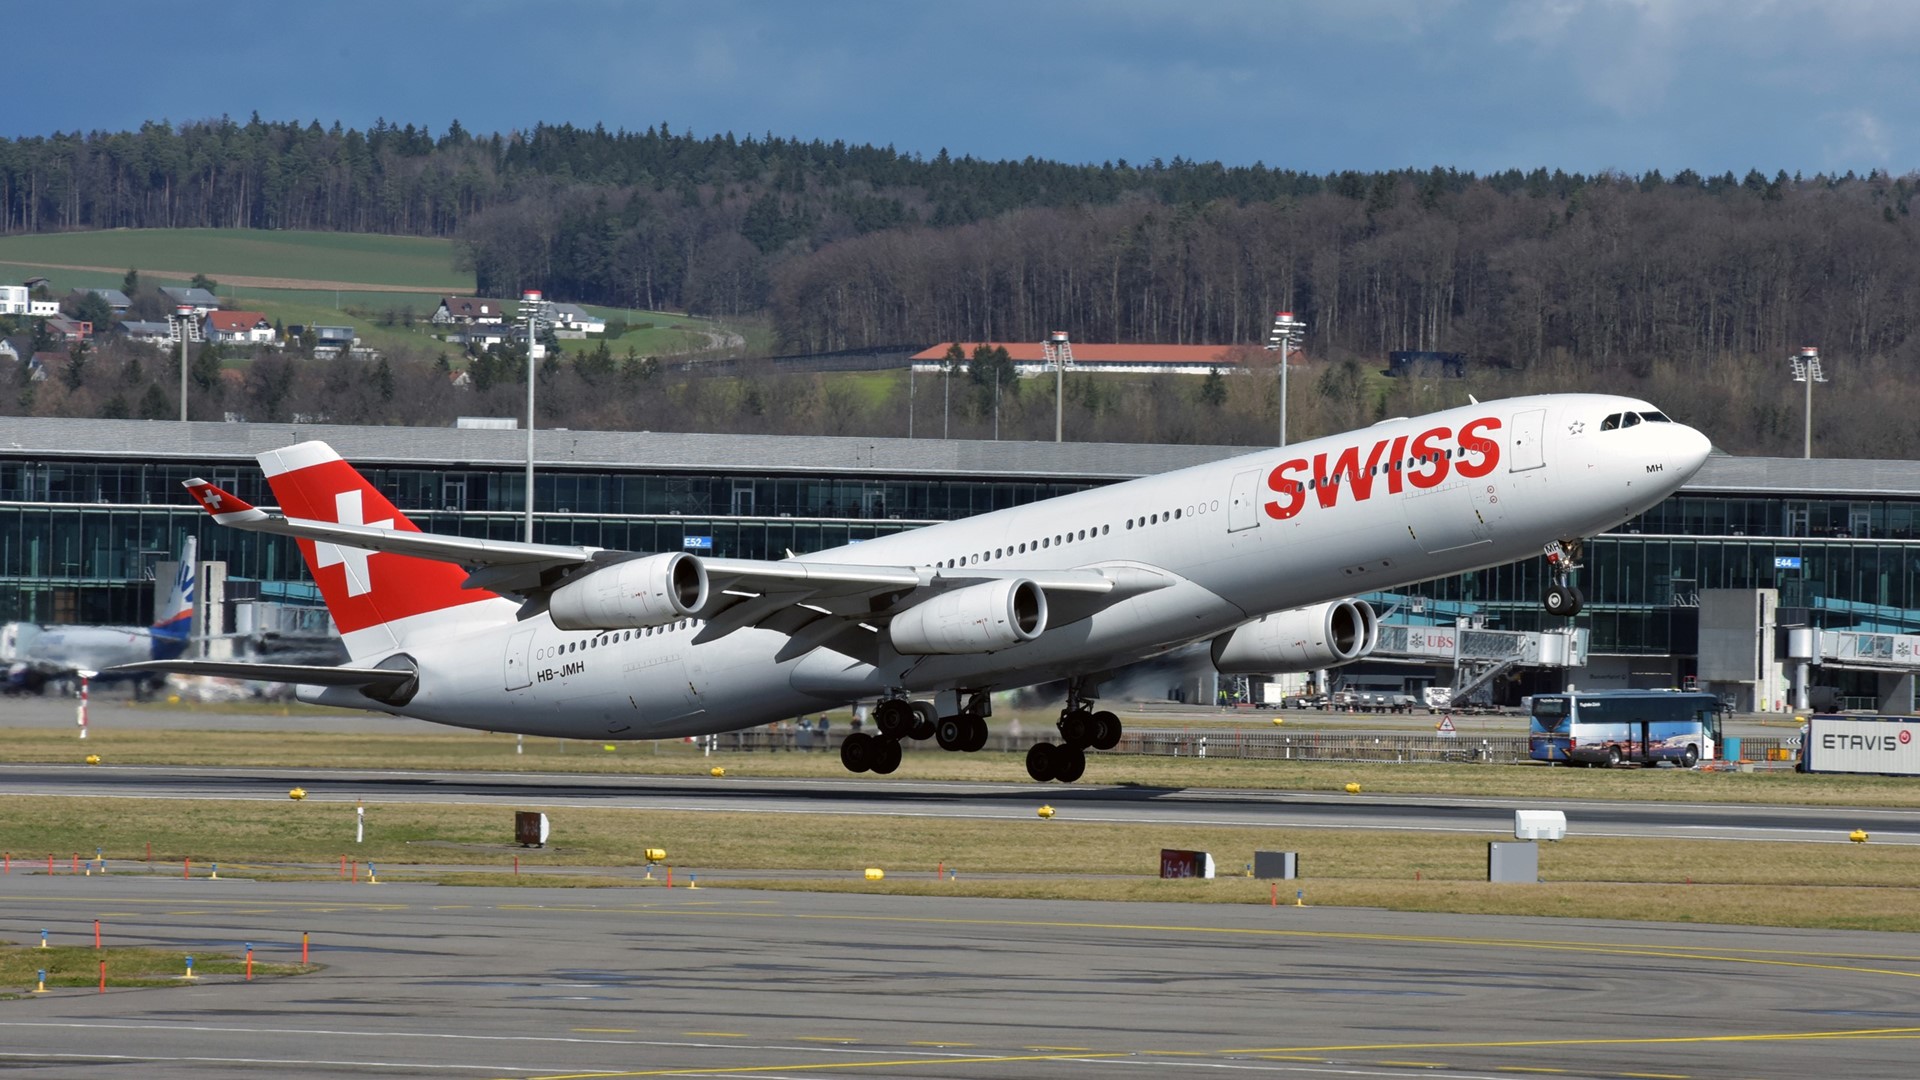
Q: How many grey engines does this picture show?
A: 4